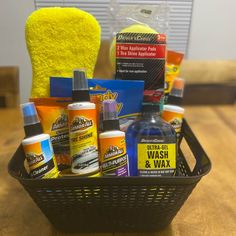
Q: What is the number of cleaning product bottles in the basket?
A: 5